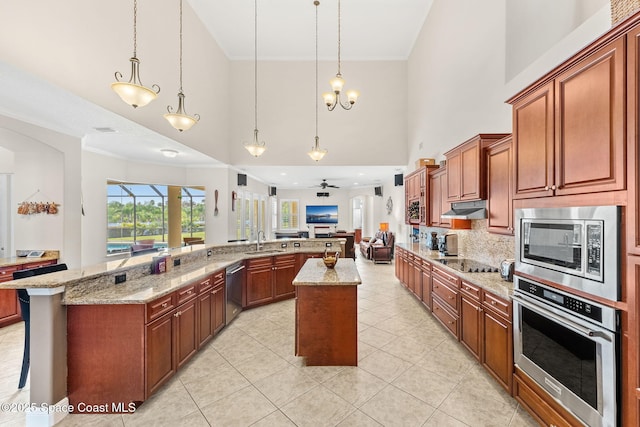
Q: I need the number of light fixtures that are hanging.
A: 5